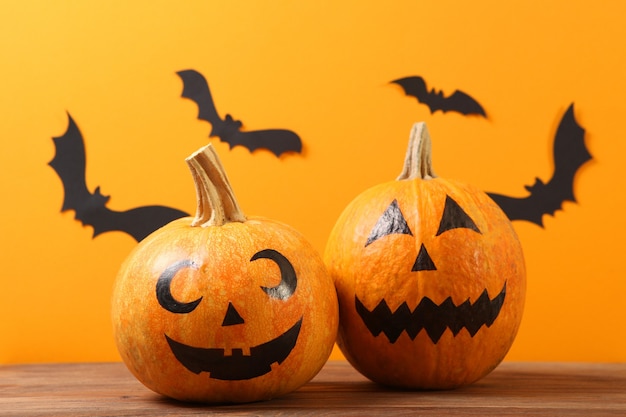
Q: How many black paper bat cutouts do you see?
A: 4